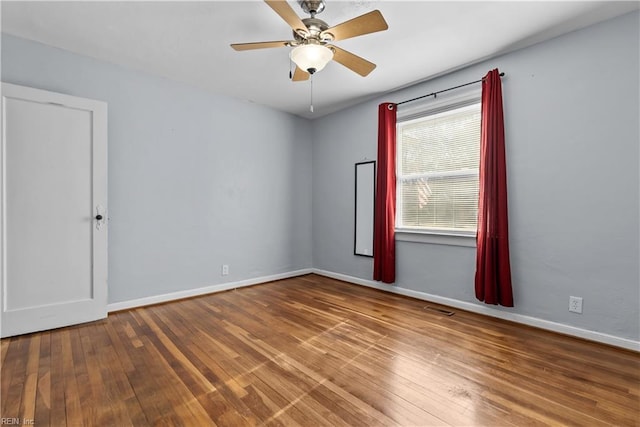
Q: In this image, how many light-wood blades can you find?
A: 5